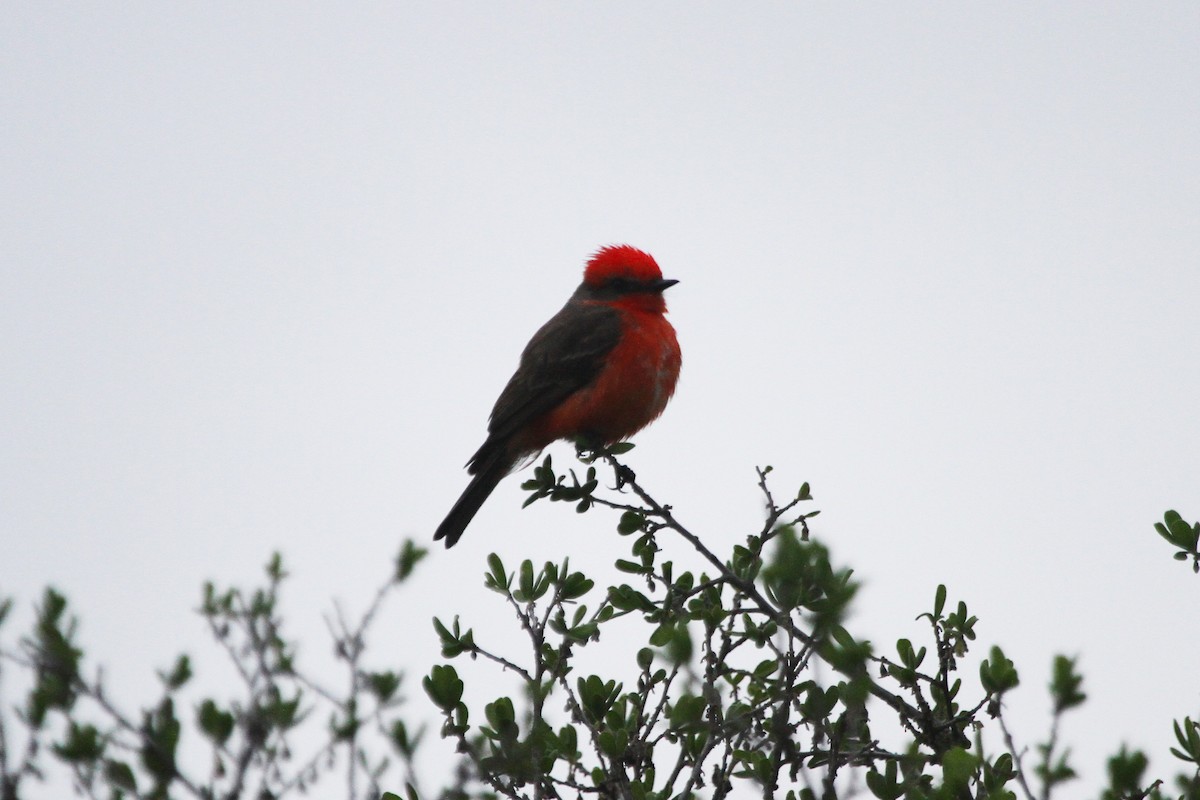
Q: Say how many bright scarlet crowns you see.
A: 1